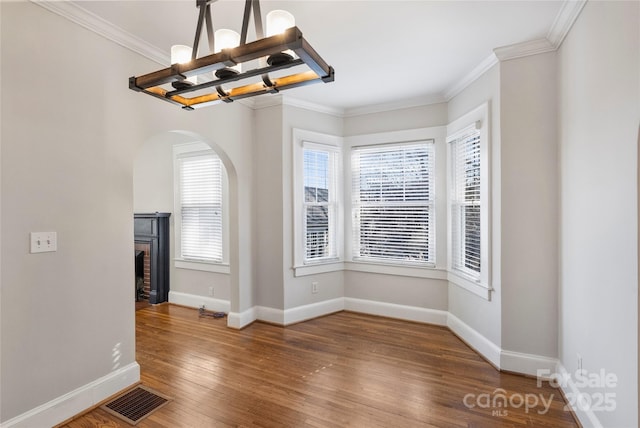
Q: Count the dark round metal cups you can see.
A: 3